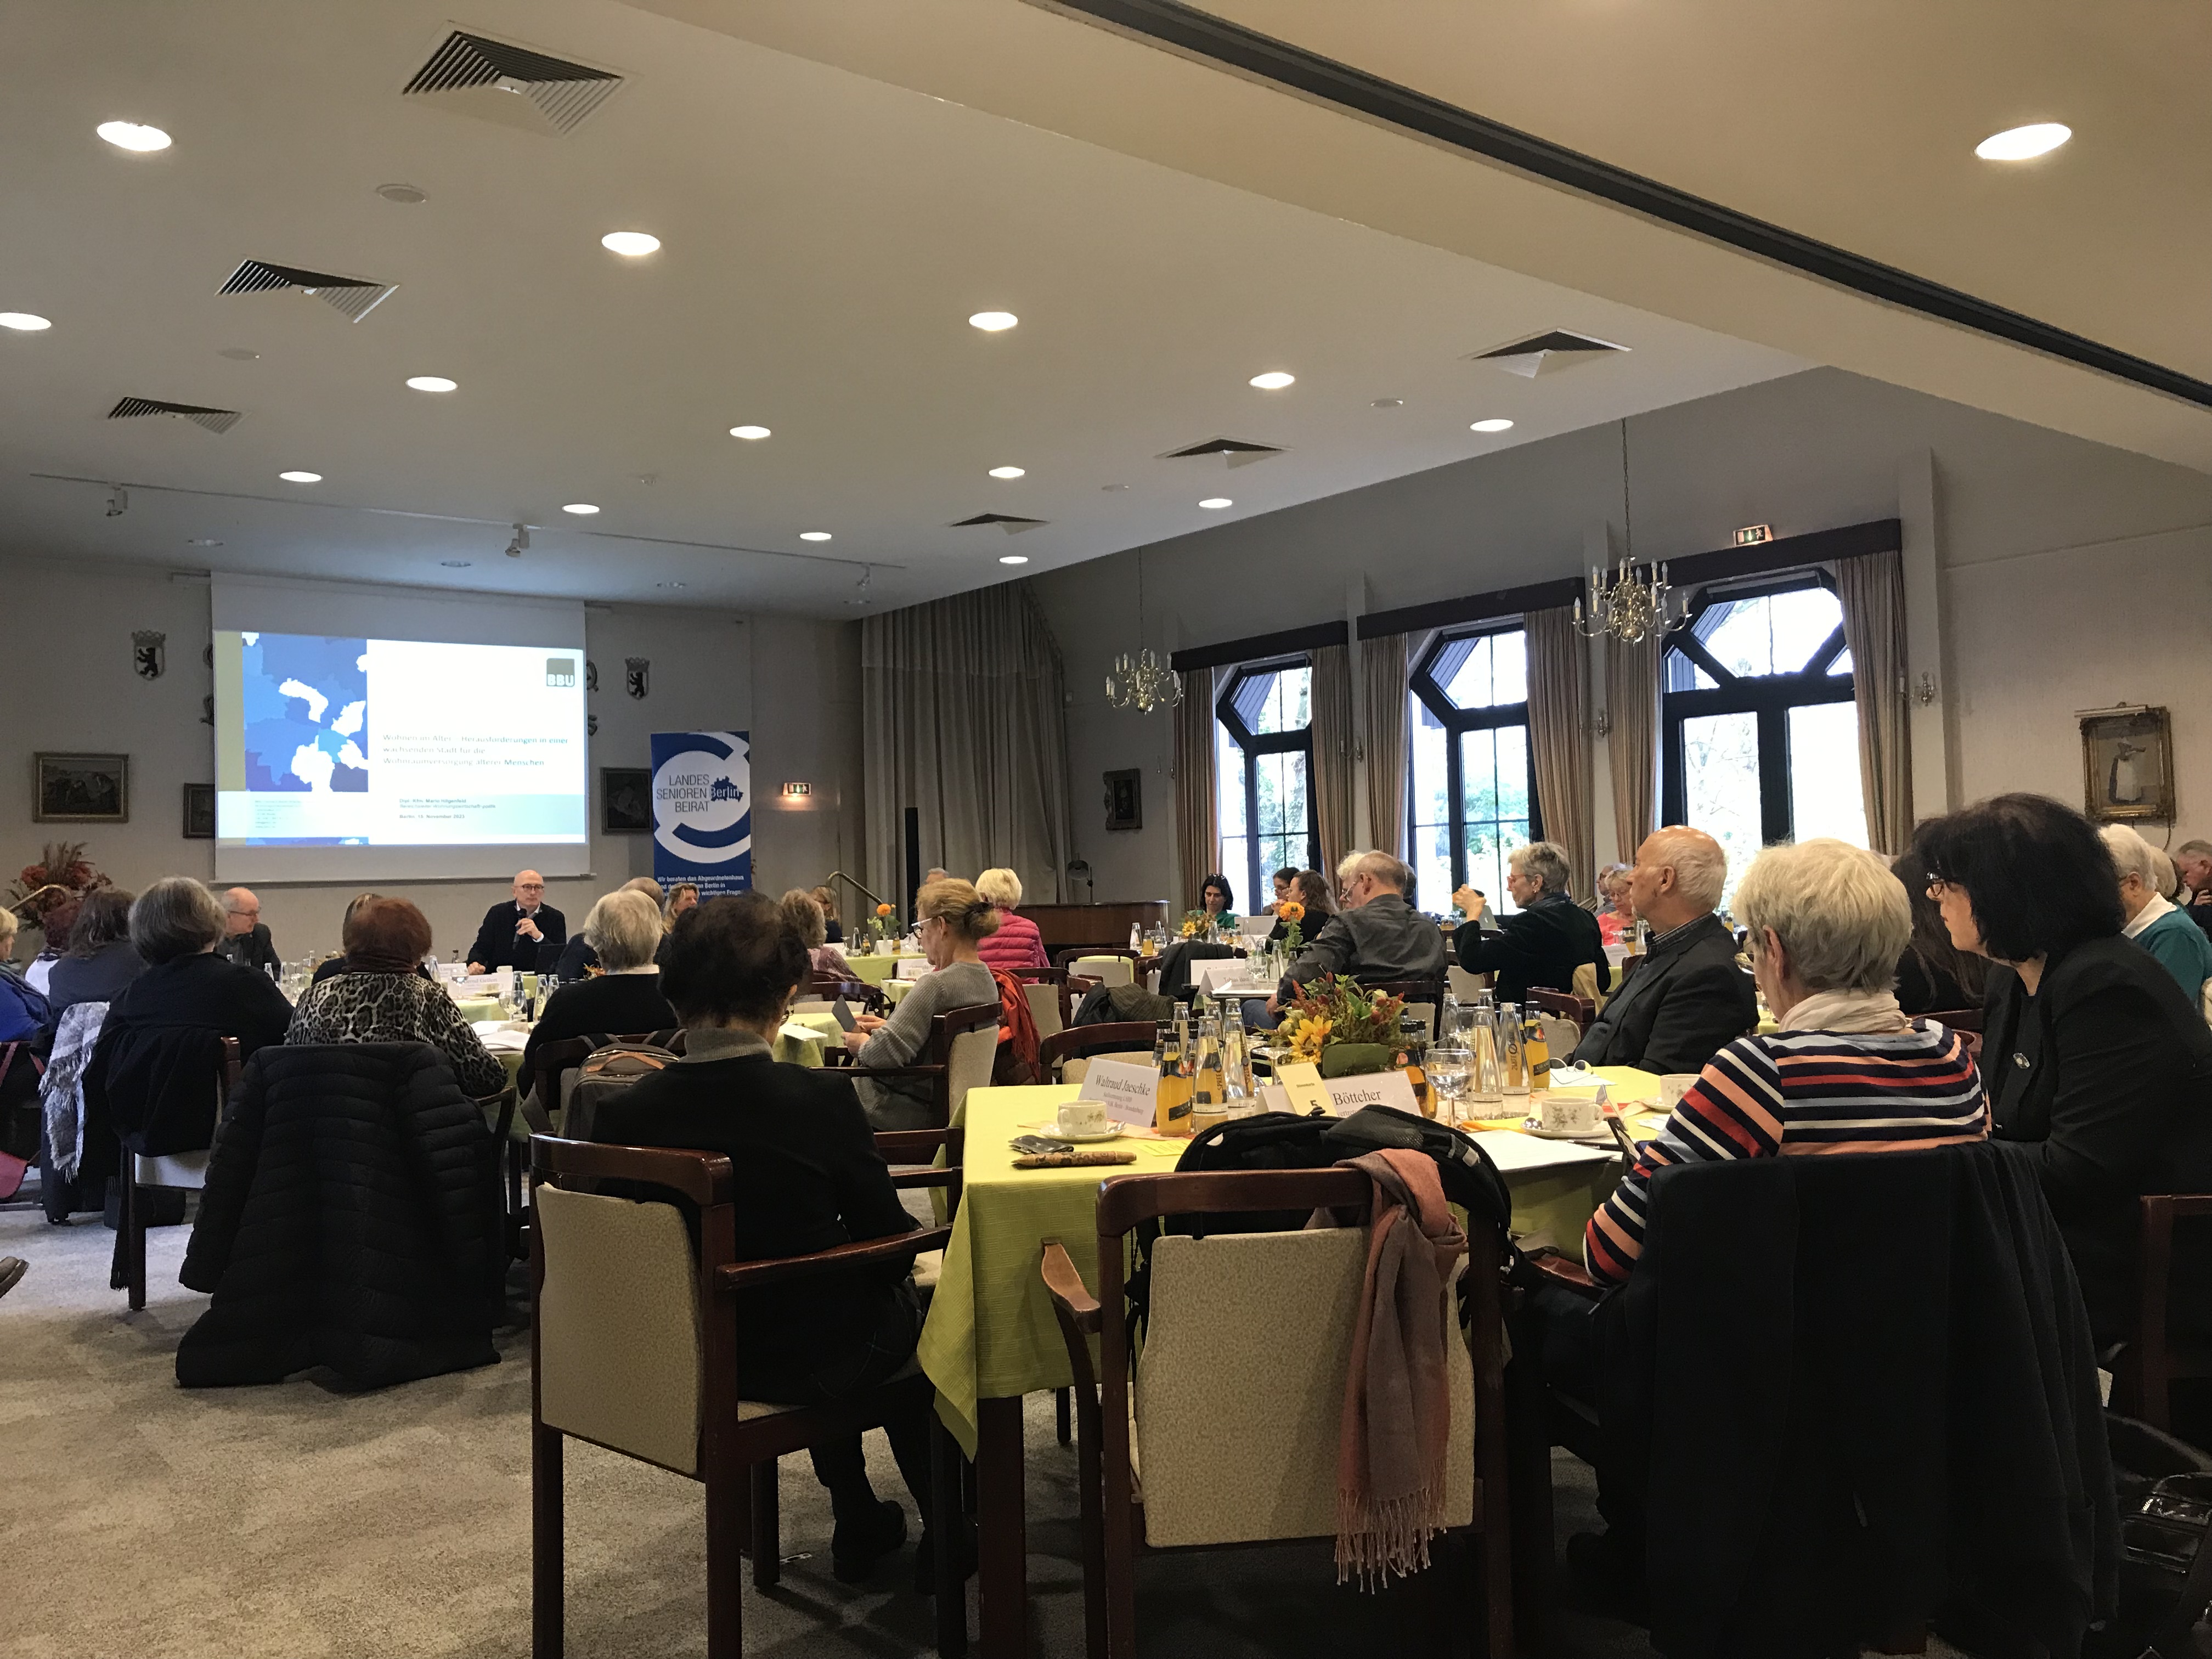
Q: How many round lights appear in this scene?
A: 15